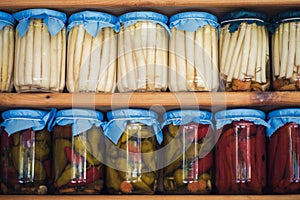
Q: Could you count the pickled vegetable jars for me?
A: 13